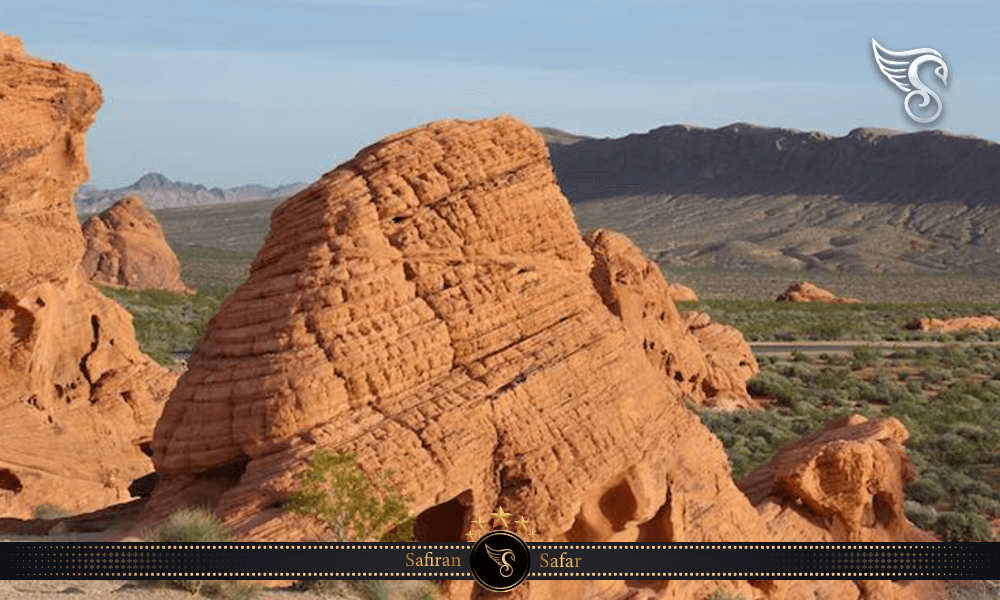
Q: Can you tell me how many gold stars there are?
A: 5